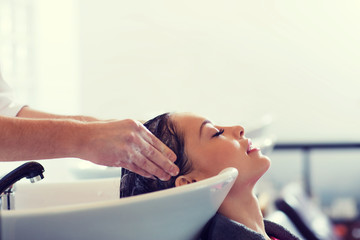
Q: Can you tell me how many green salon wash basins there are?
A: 0